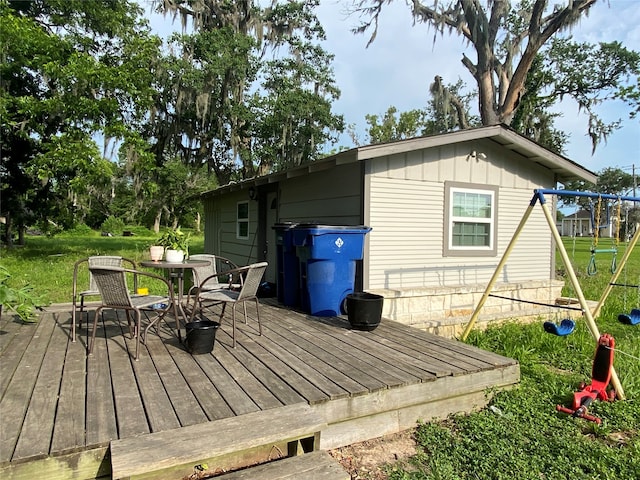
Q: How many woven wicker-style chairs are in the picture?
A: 4